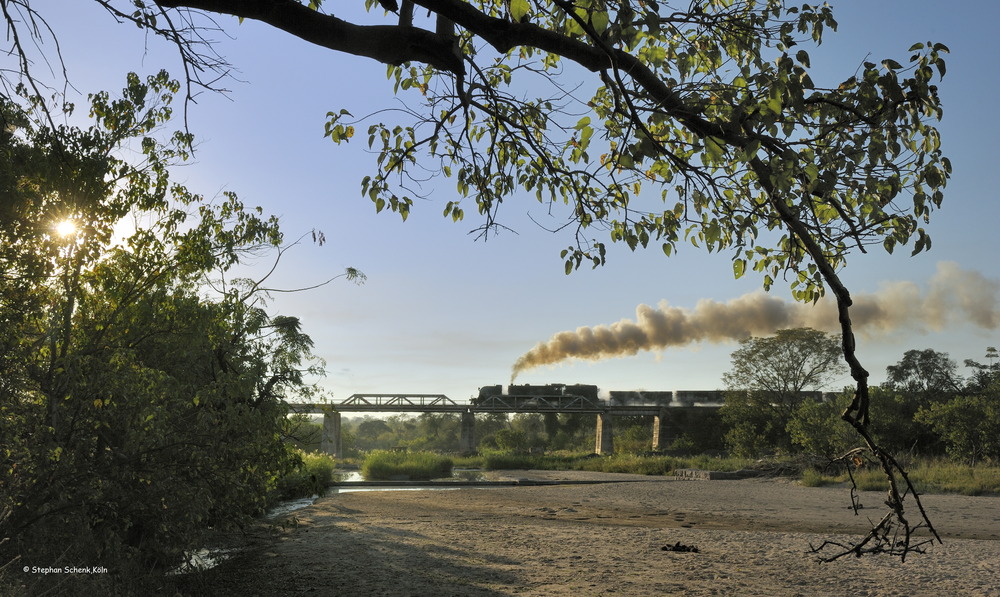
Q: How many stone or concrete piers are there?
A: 4